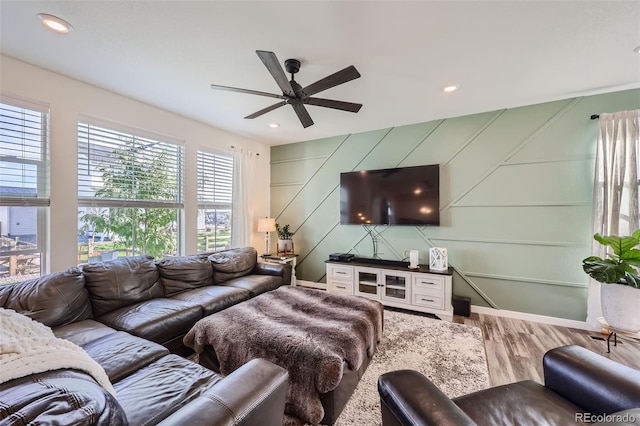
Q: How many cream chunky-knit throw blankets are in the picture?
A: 1